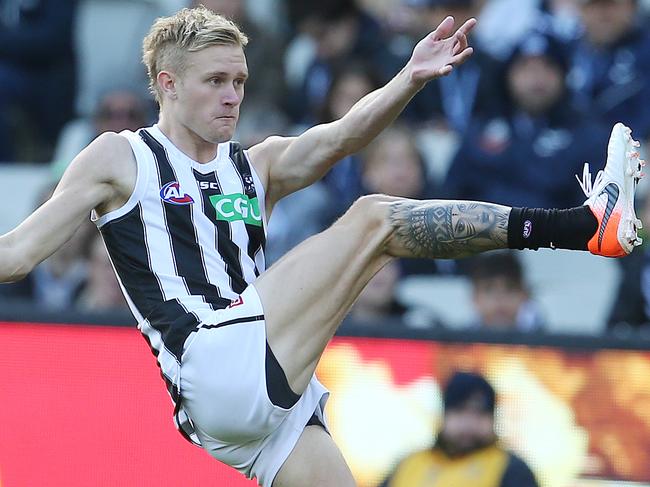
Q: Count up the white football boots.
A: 1